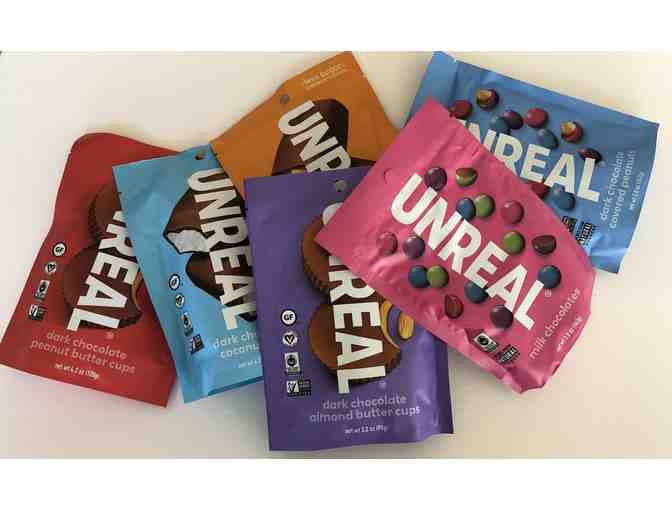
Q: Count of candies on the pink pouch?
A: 15